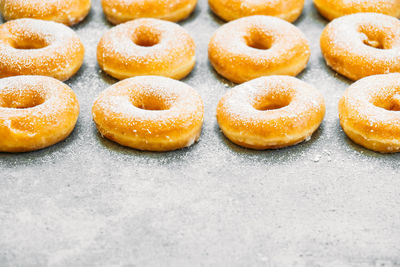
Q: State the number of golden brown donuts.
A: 12